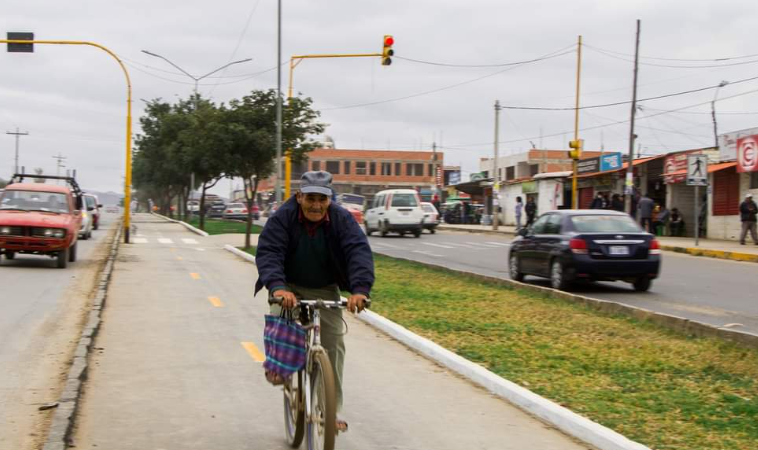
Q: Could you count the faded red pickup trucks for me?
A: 1